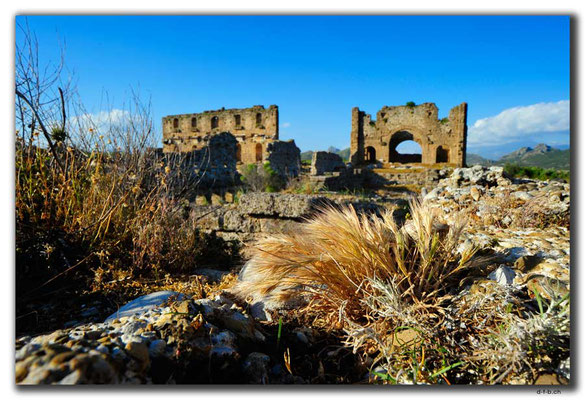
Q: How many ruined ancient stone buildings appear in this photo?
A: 2